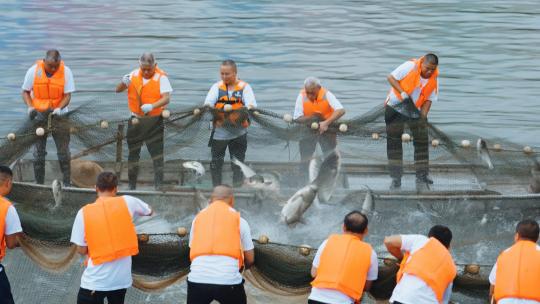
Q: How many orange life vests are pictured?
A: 11